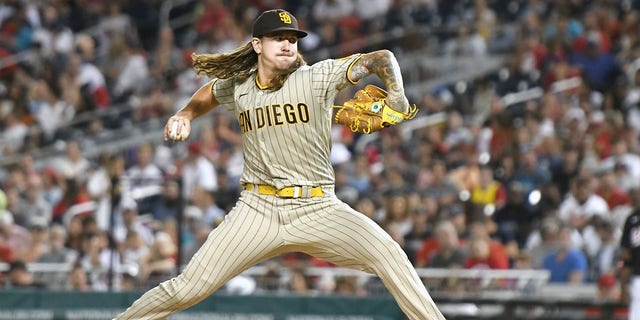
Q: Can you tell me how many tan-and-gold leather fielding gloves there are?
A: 1